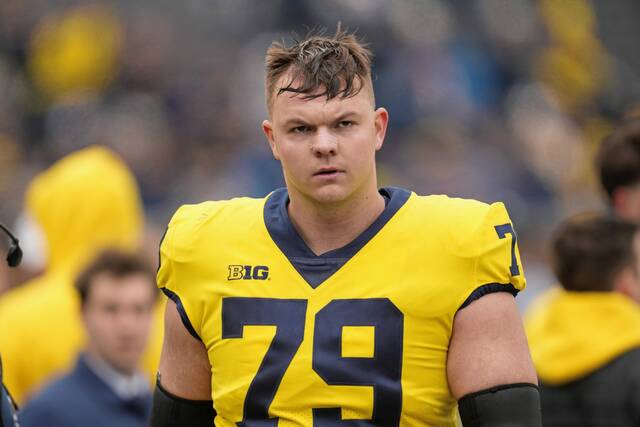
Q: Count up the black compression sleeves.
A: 2